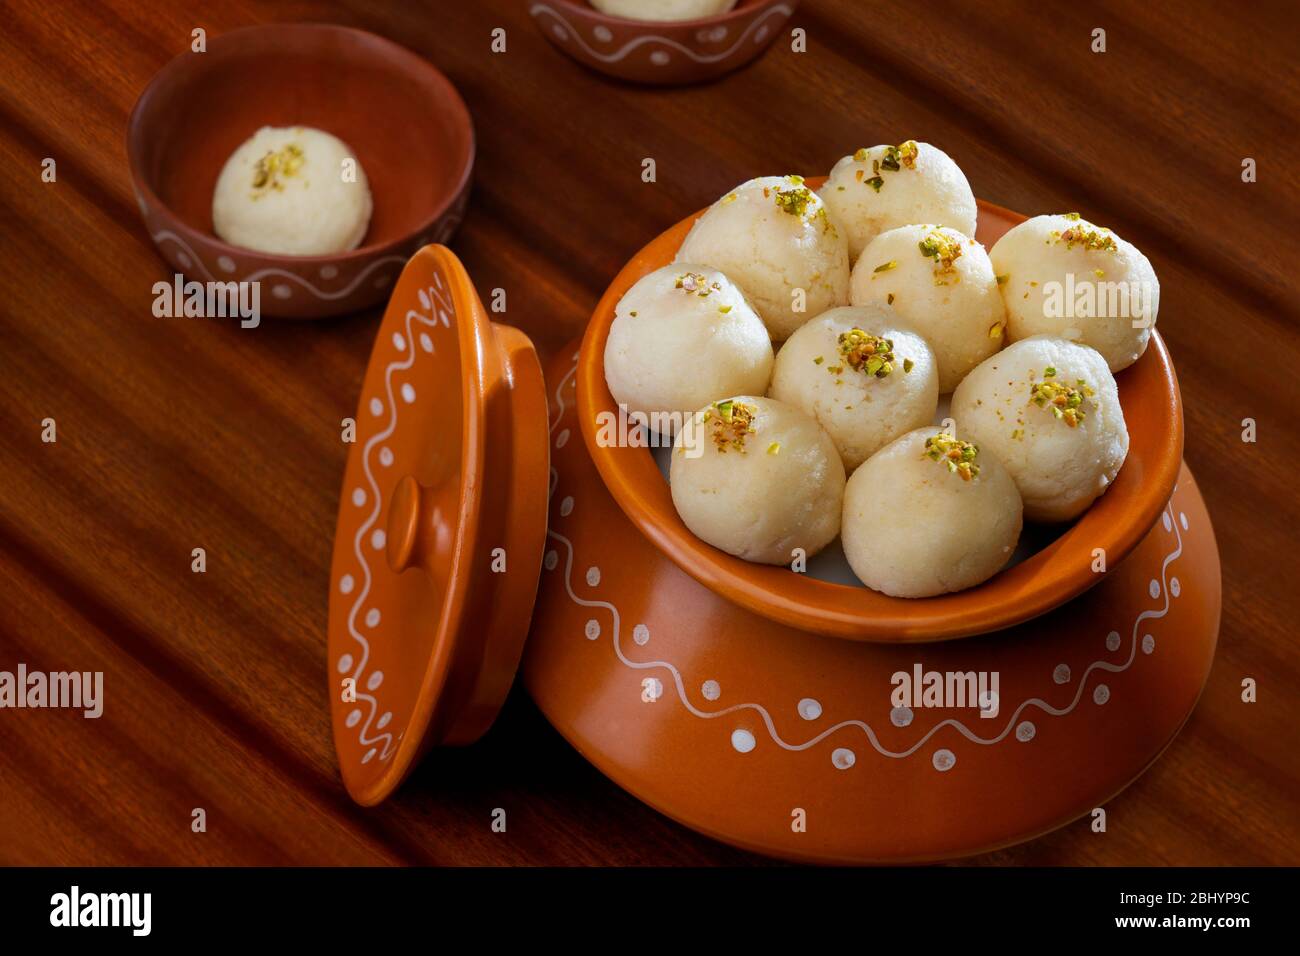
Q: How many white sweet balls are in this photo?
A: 11